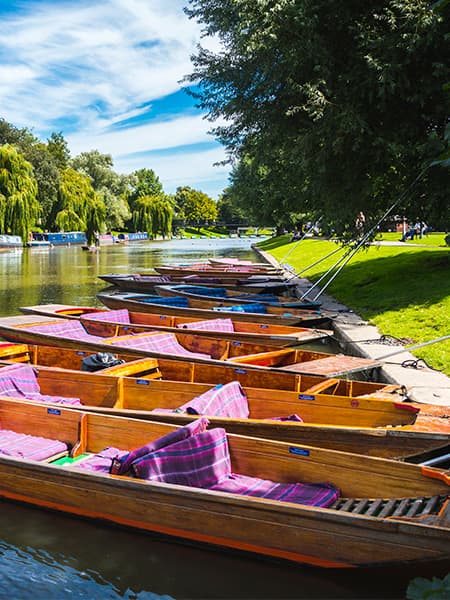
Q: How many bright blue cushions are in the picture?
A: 4